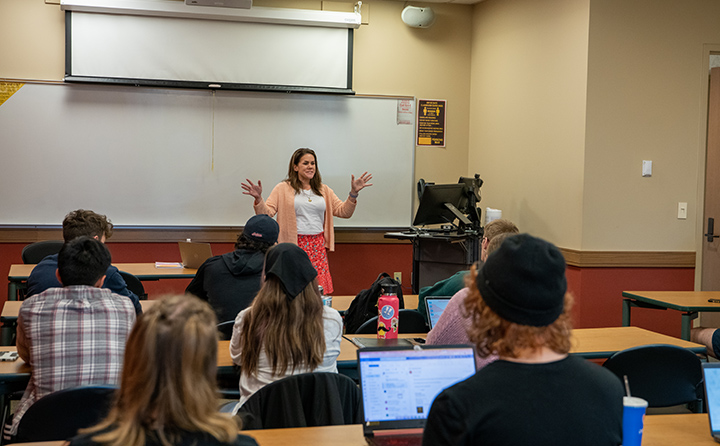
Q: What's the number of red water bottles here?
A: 1